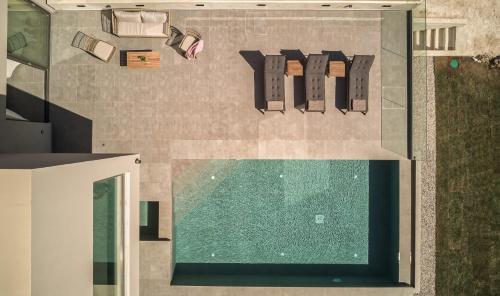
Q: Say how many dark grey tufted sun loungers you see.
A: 3